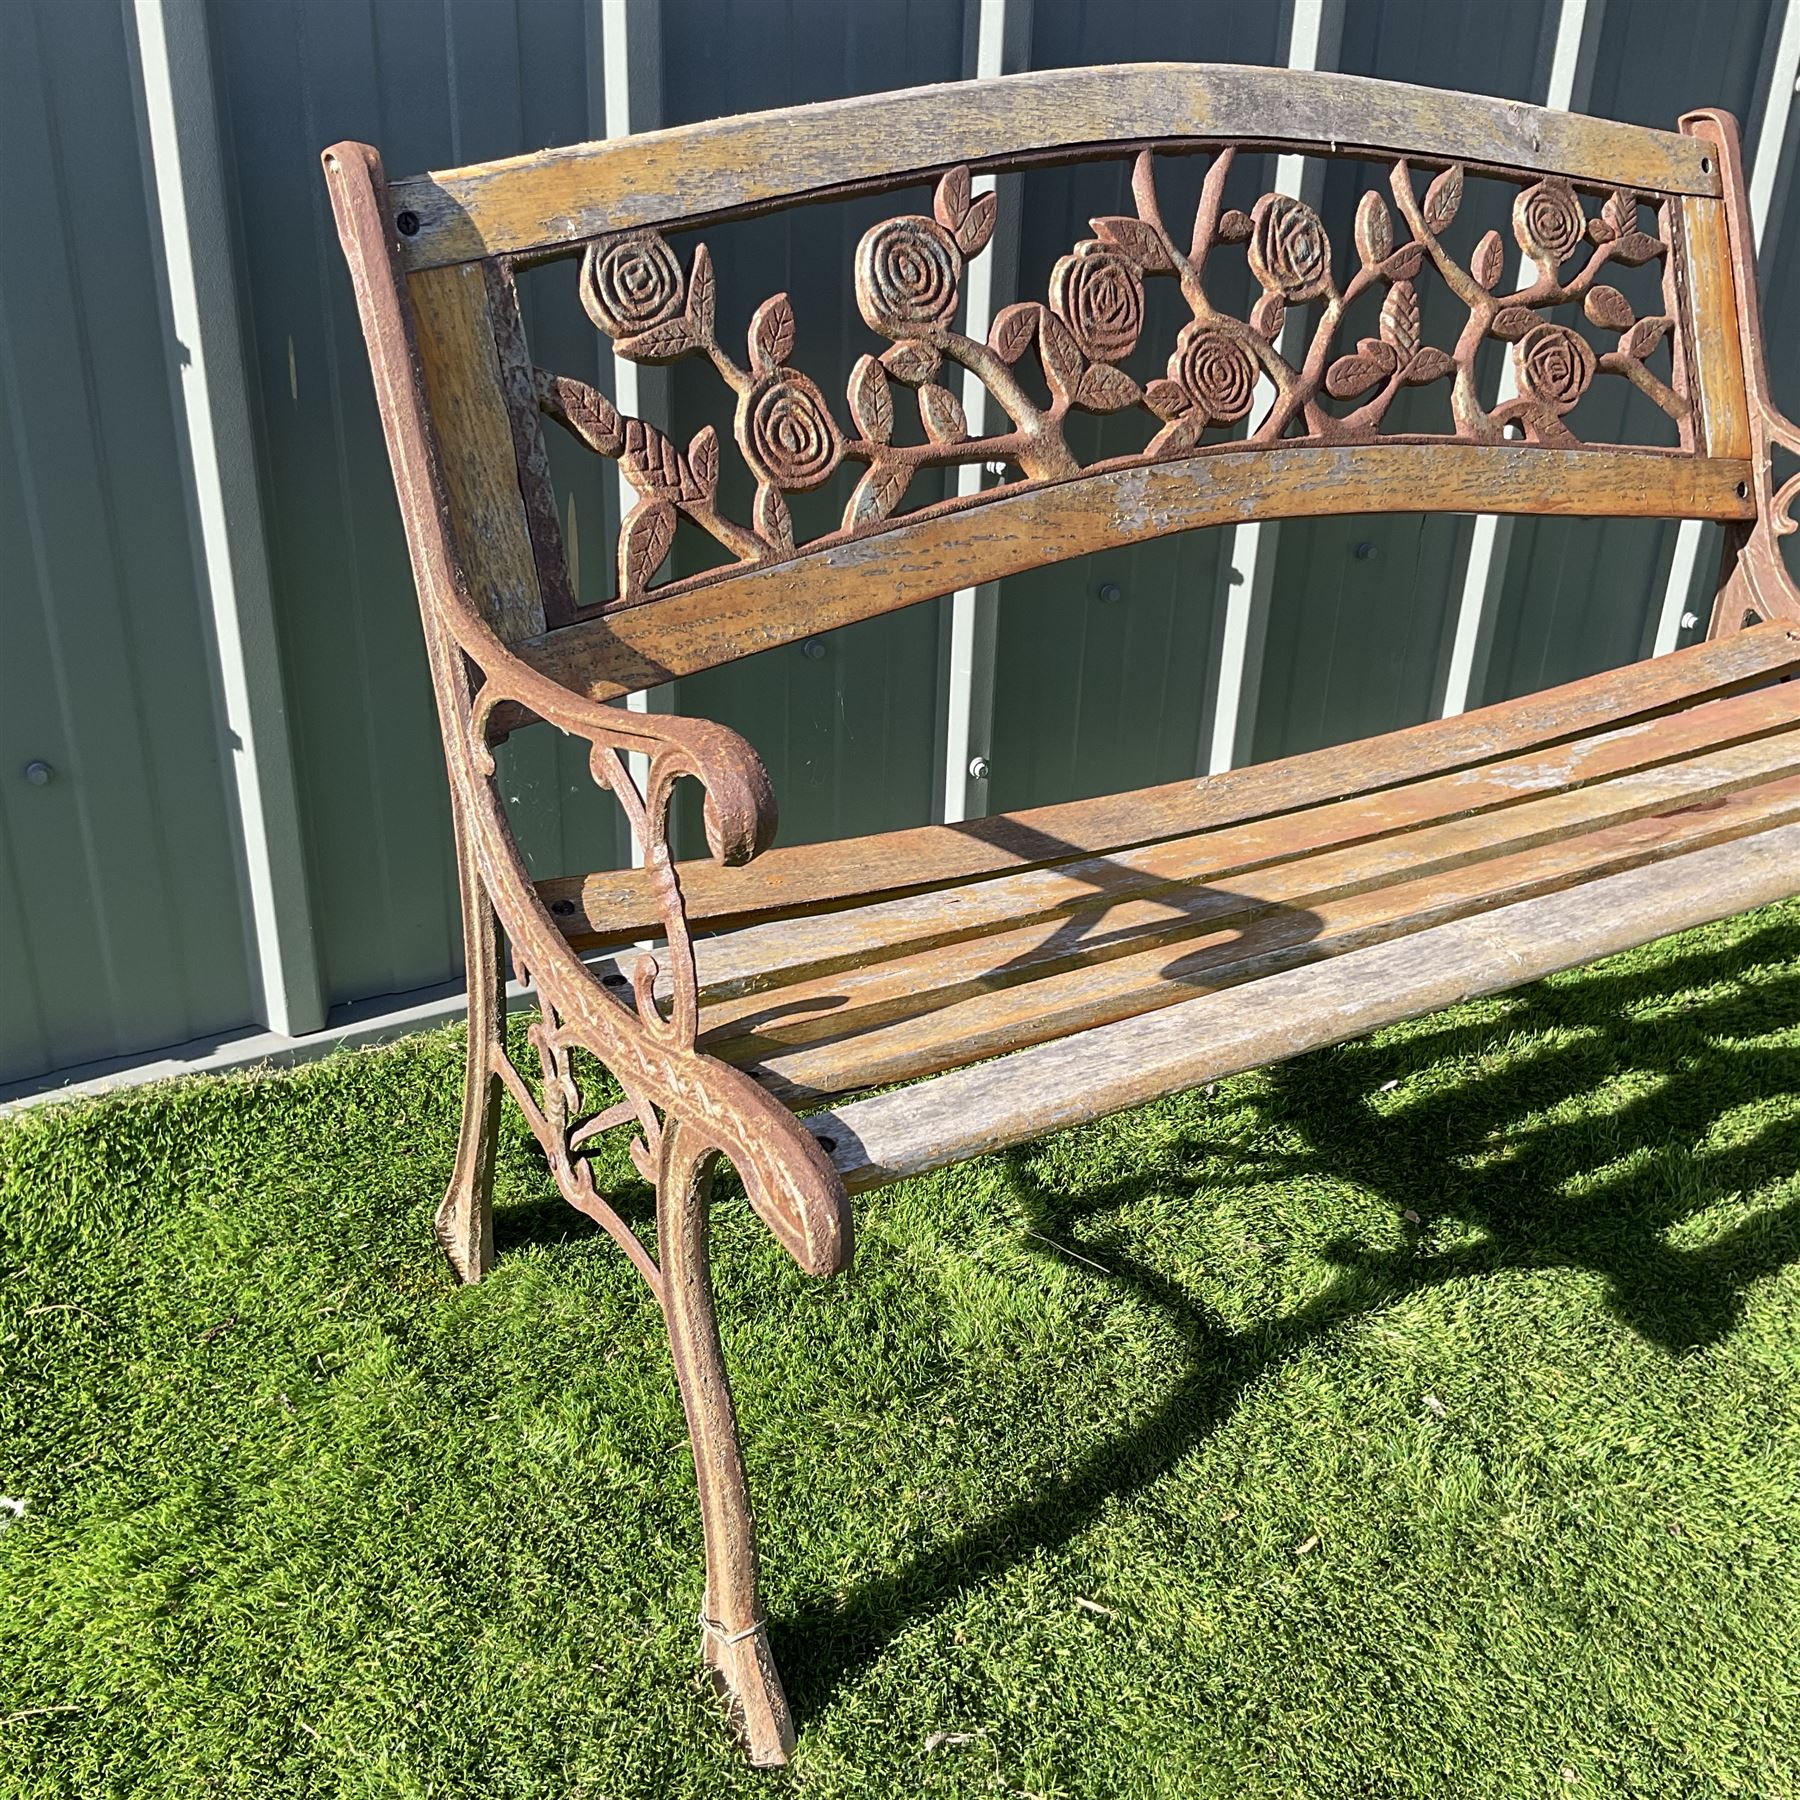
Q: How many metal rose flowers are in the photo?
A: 8